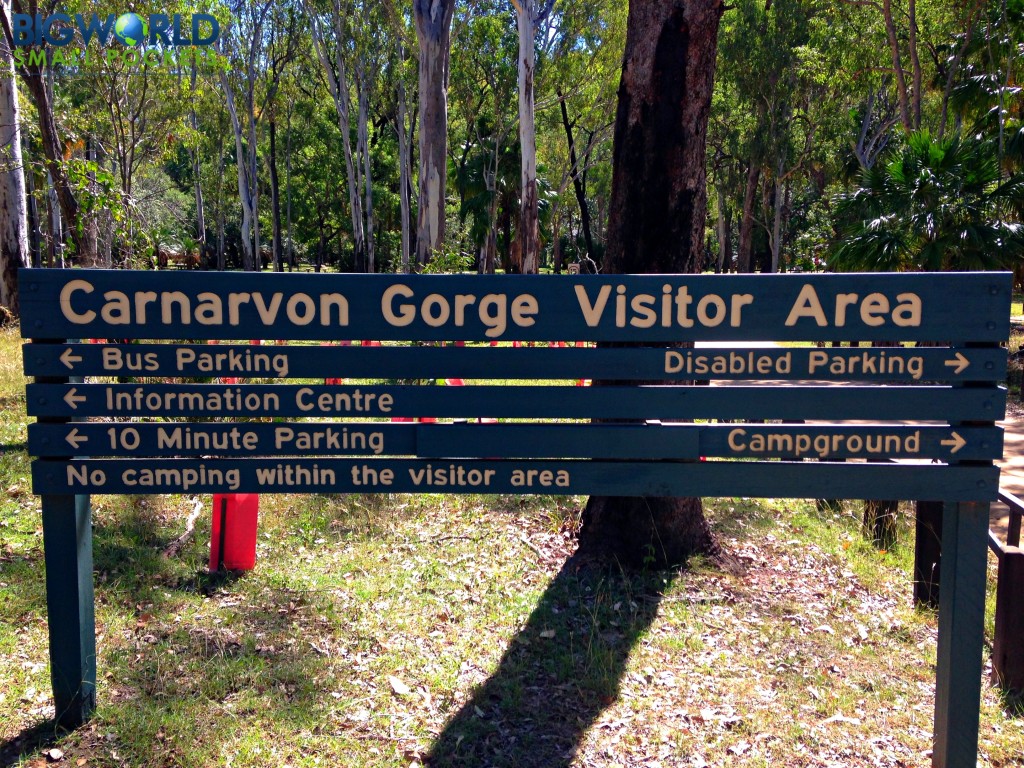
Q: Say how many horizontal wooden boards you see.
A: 5